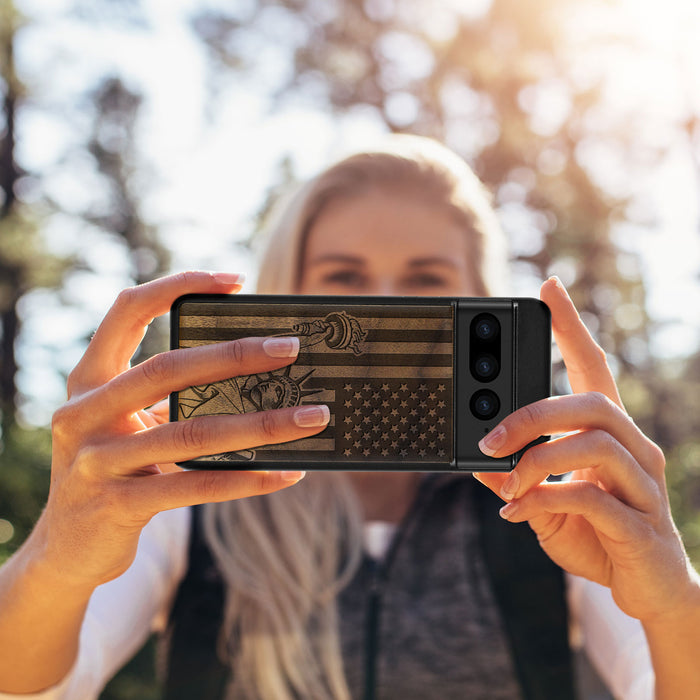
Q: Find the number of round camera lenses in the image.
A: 3